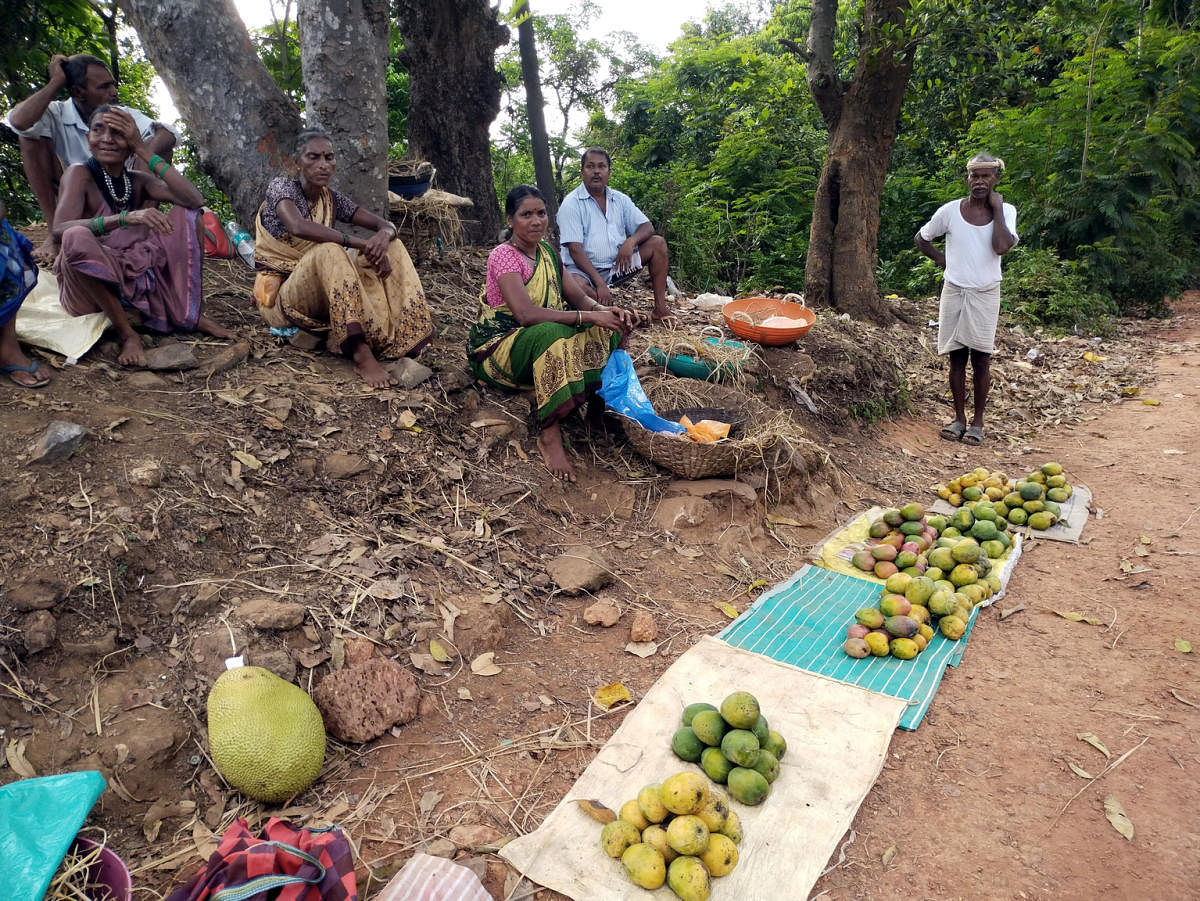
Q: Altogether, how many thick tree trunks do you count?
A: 4